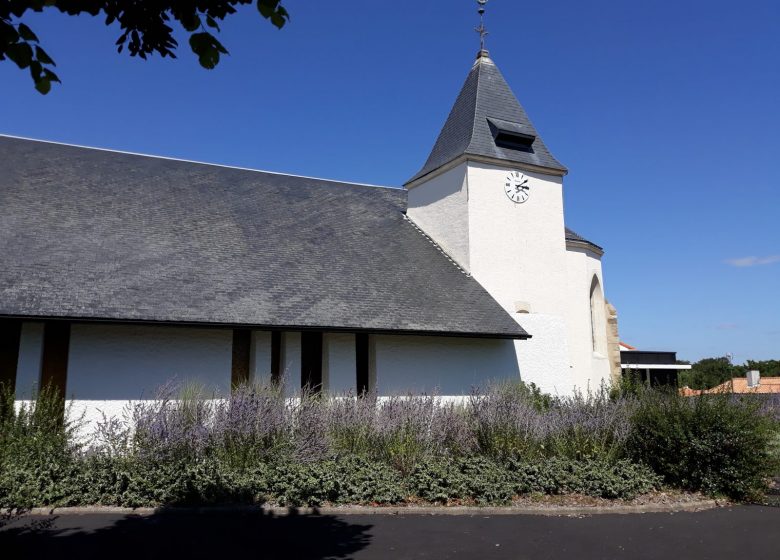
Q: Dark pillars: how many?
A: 6